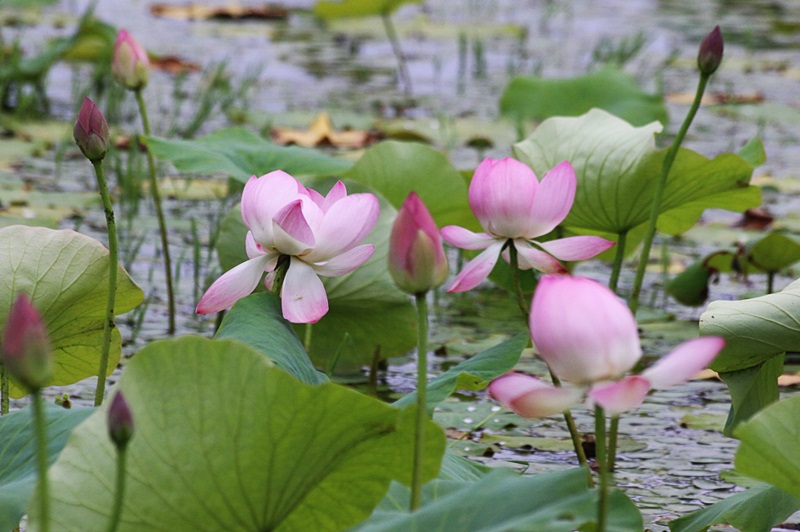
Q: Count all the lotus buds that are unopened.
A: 6